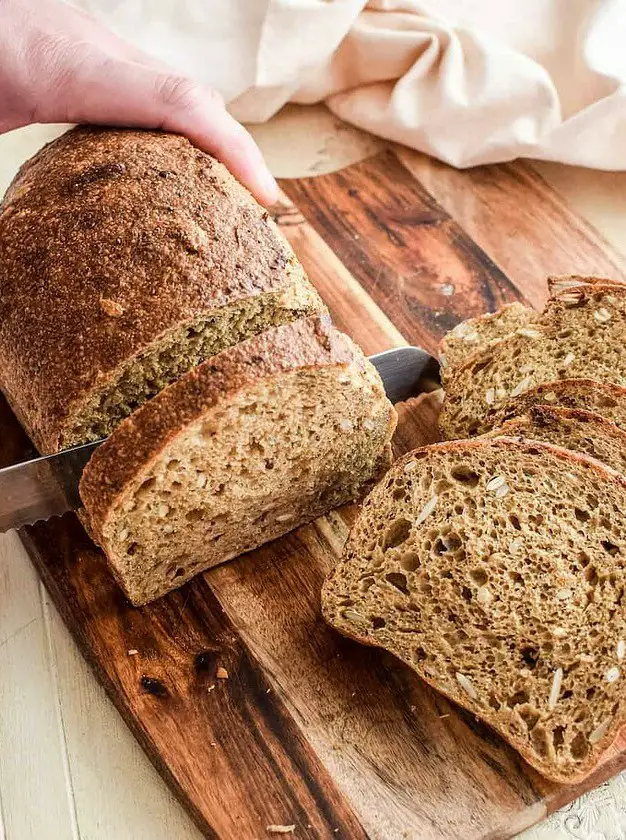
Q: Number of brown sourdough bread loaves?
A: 1